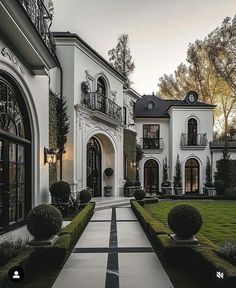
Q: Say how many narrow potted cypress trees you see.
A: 3